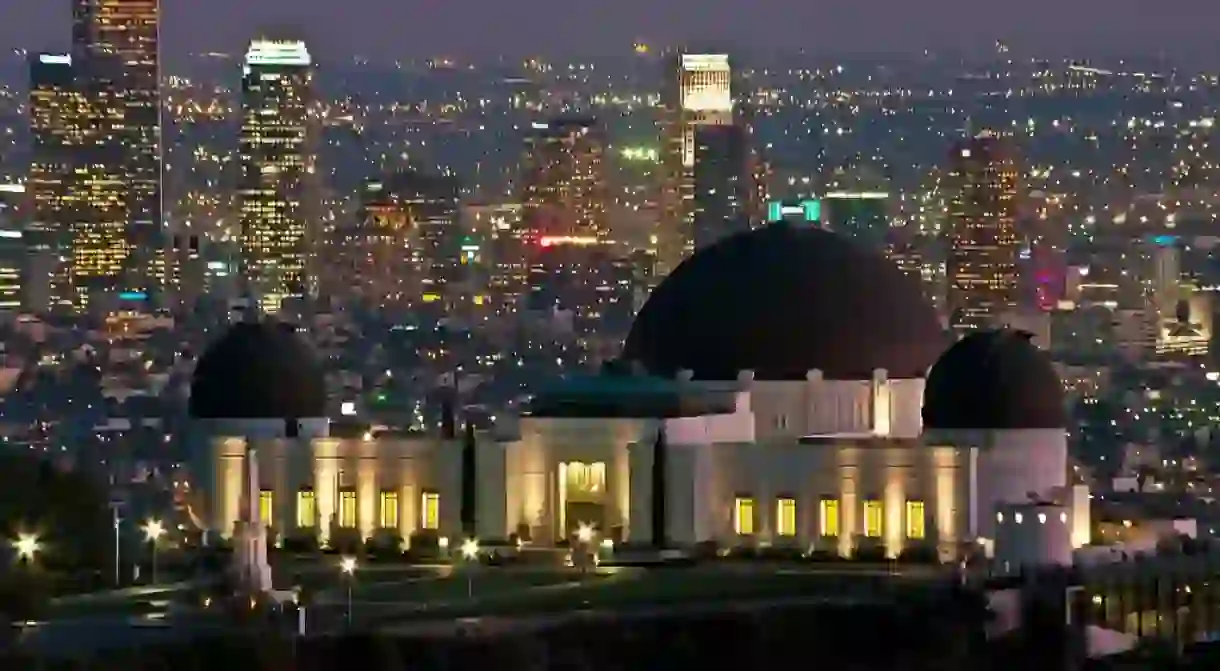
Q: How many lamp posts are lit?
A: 5